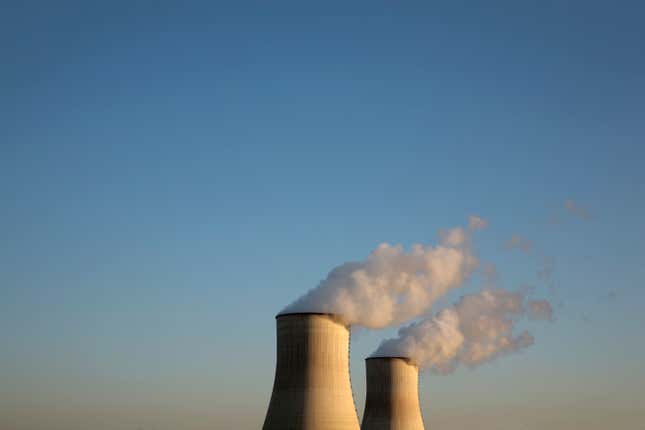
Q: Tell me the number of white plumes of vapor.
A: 2